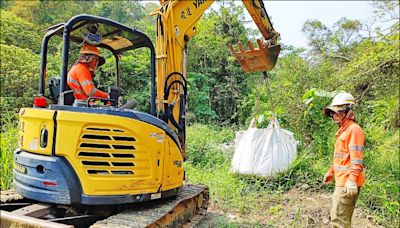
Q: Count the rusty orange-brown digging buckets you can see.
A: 1